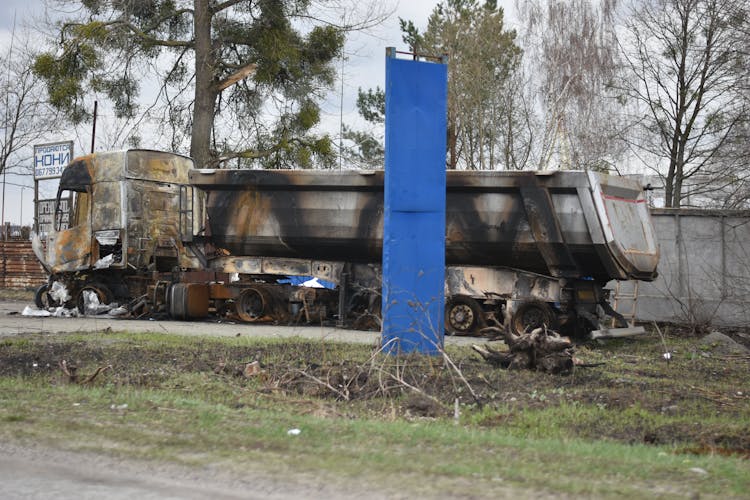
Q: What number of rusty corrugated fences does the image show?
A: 1